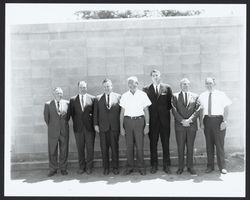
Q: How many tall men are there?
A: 1